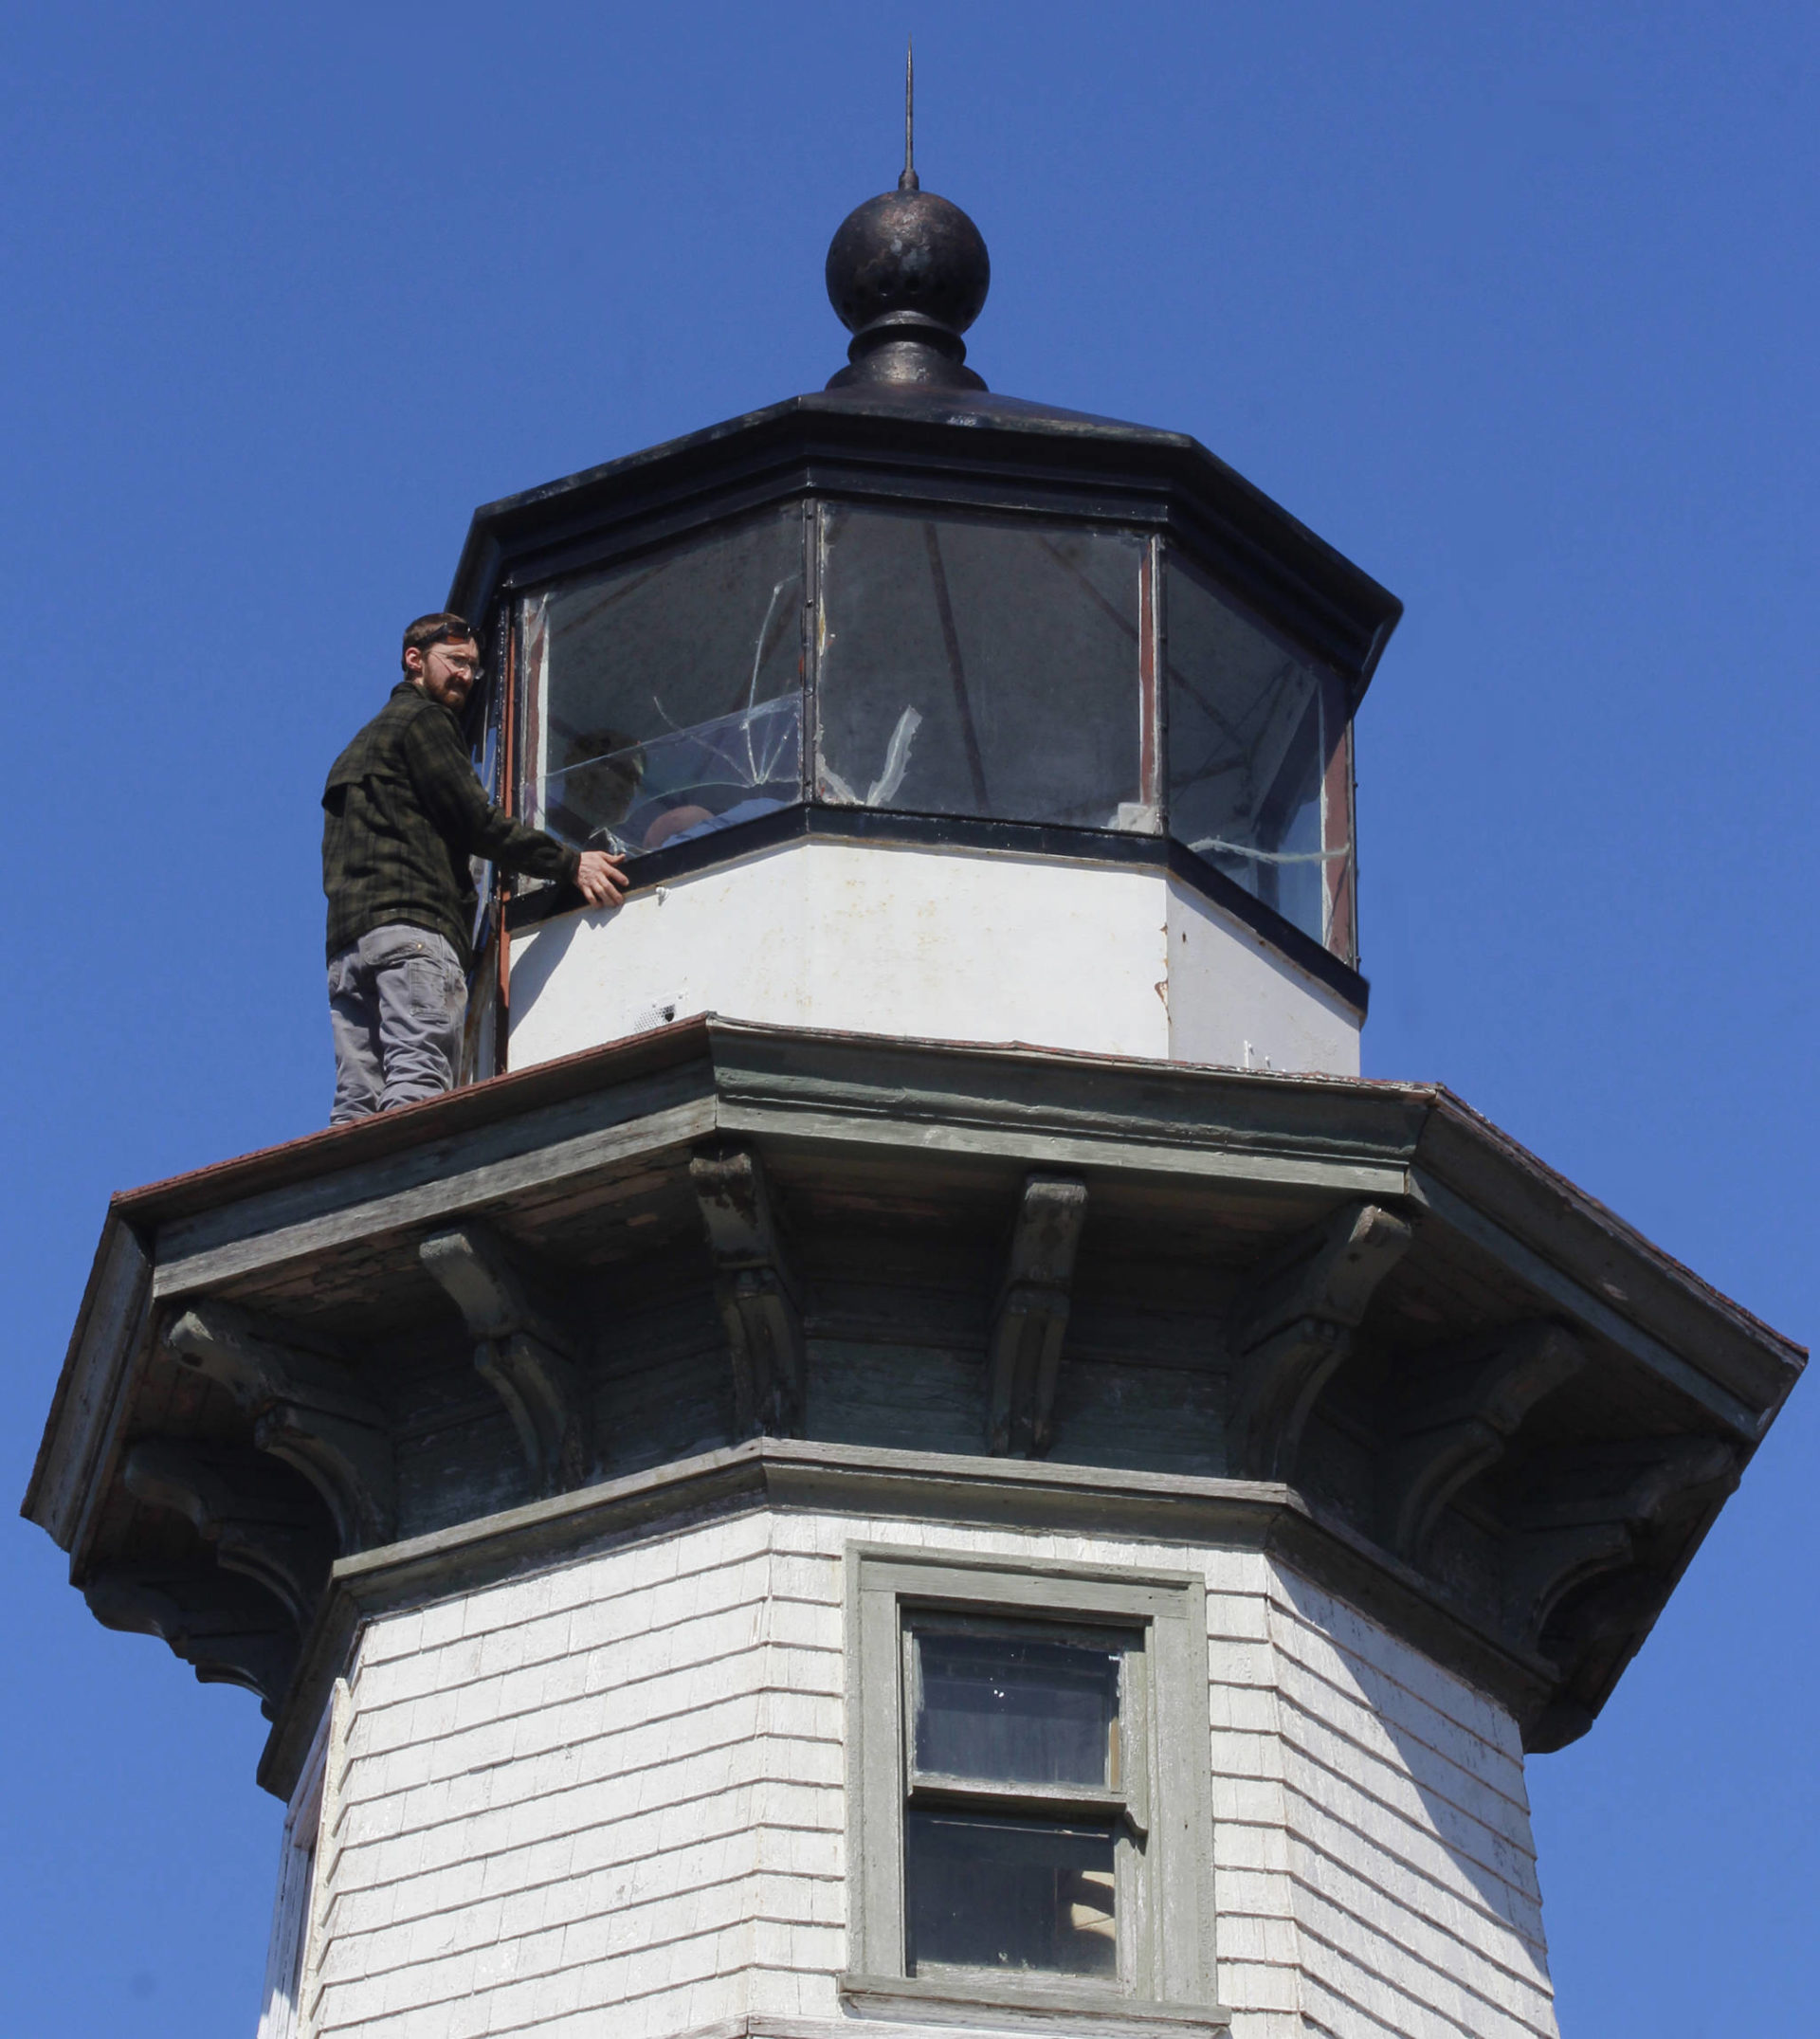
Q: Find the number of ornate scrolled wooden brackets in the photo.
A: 9